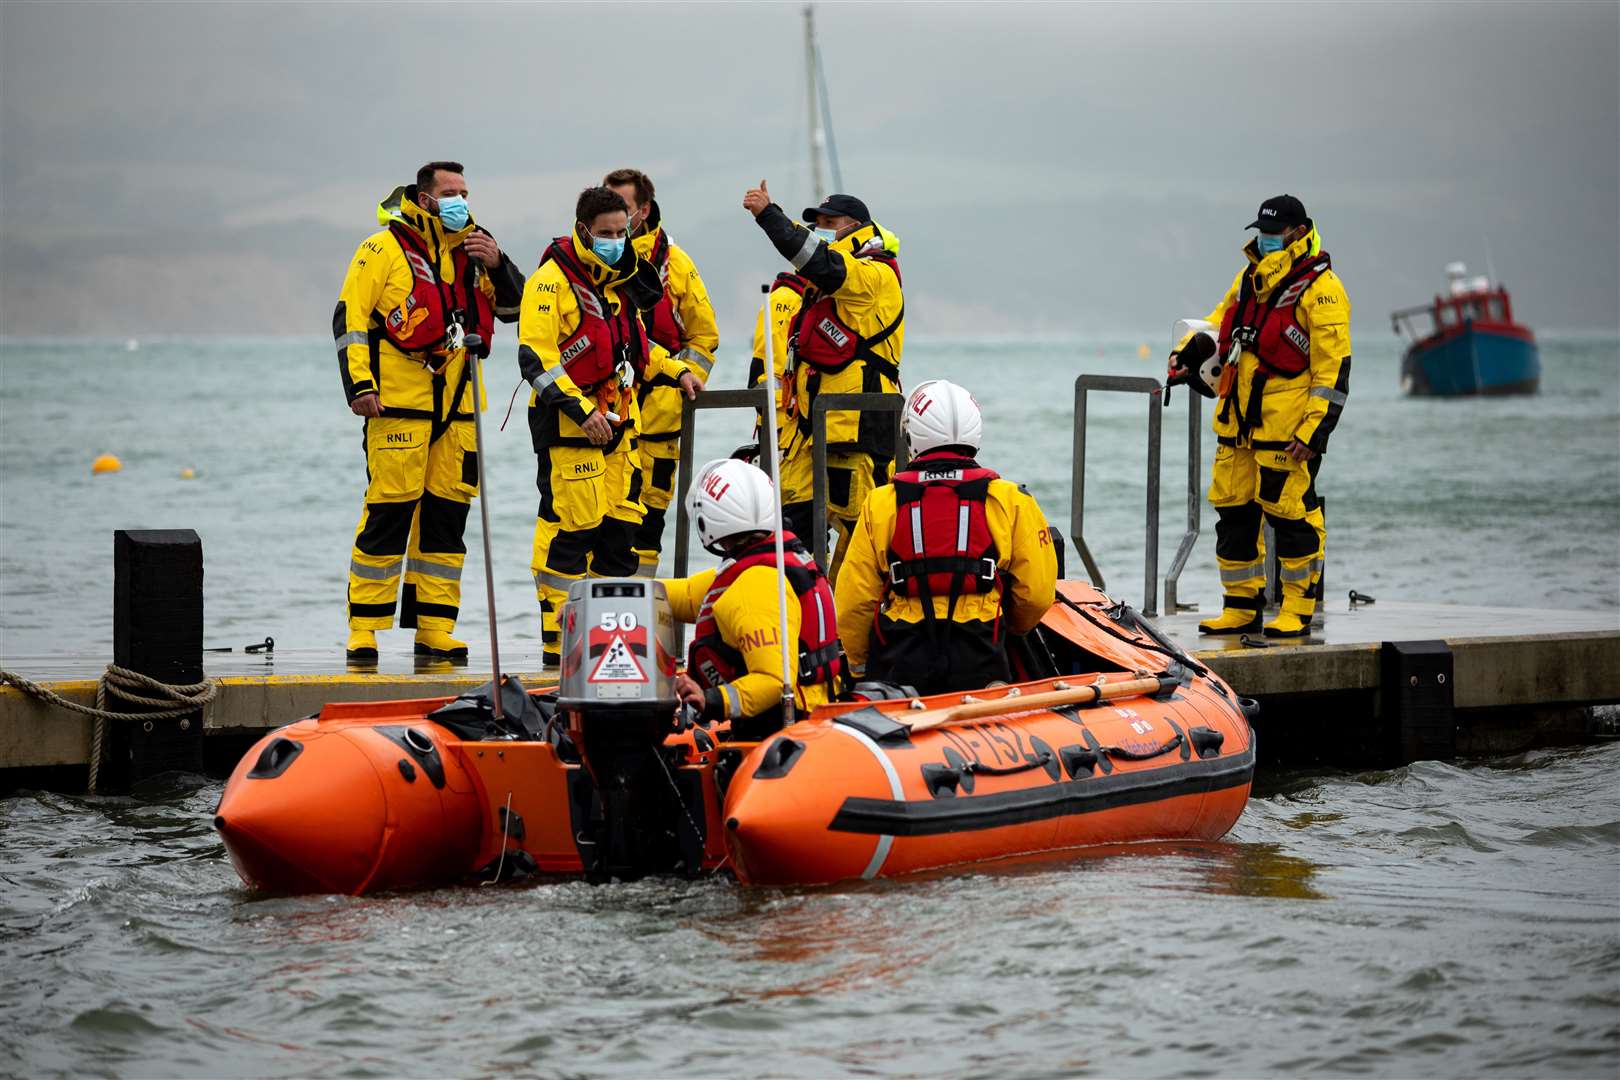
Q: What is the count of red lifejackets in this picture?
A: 8